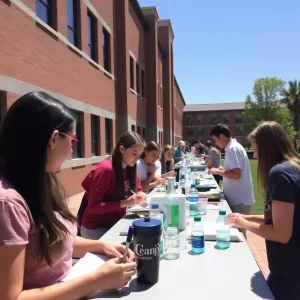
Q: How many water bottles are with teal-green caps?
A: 2